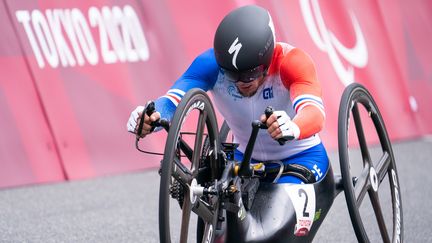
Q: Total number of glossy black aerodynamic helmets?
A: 1